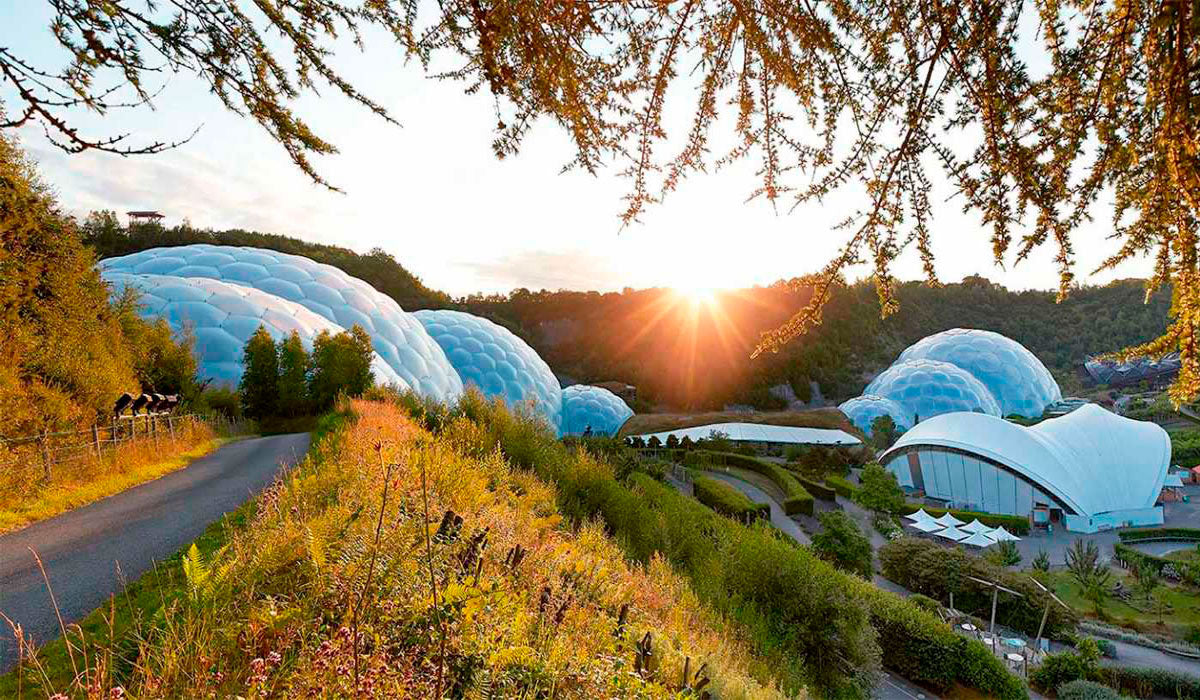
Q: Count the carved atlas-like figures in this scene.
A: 0